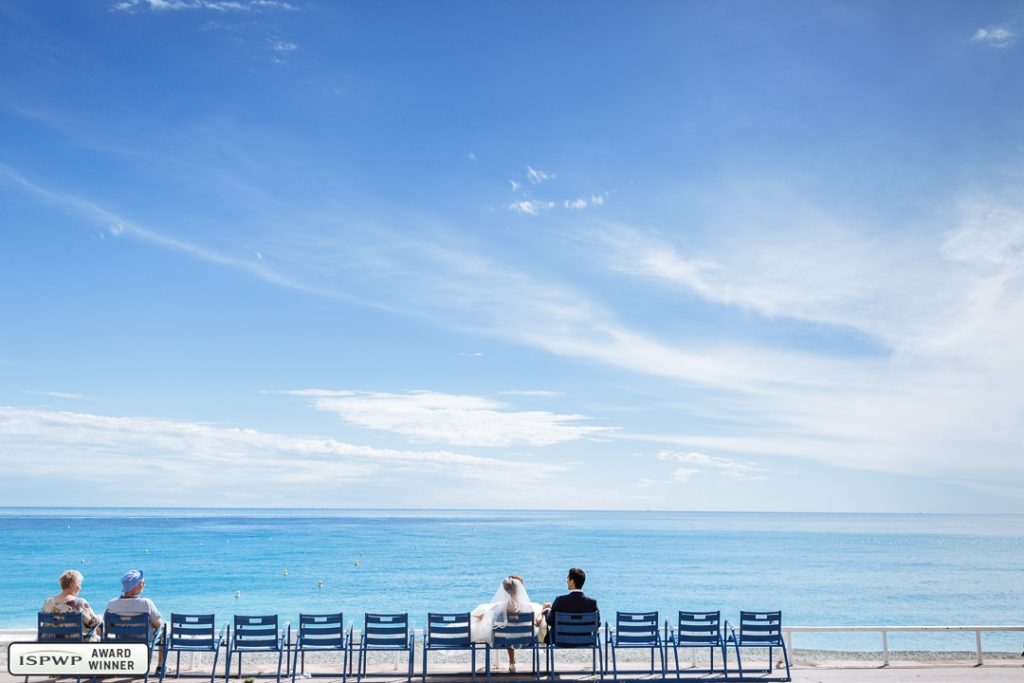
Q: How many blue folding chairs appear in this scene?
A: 12